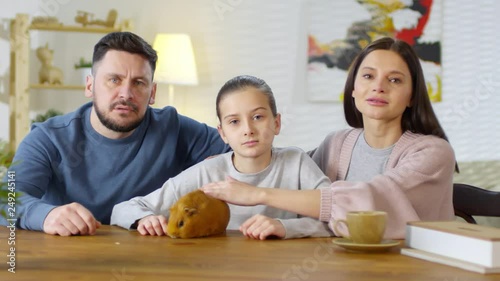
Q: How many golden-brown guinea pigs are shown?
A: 1